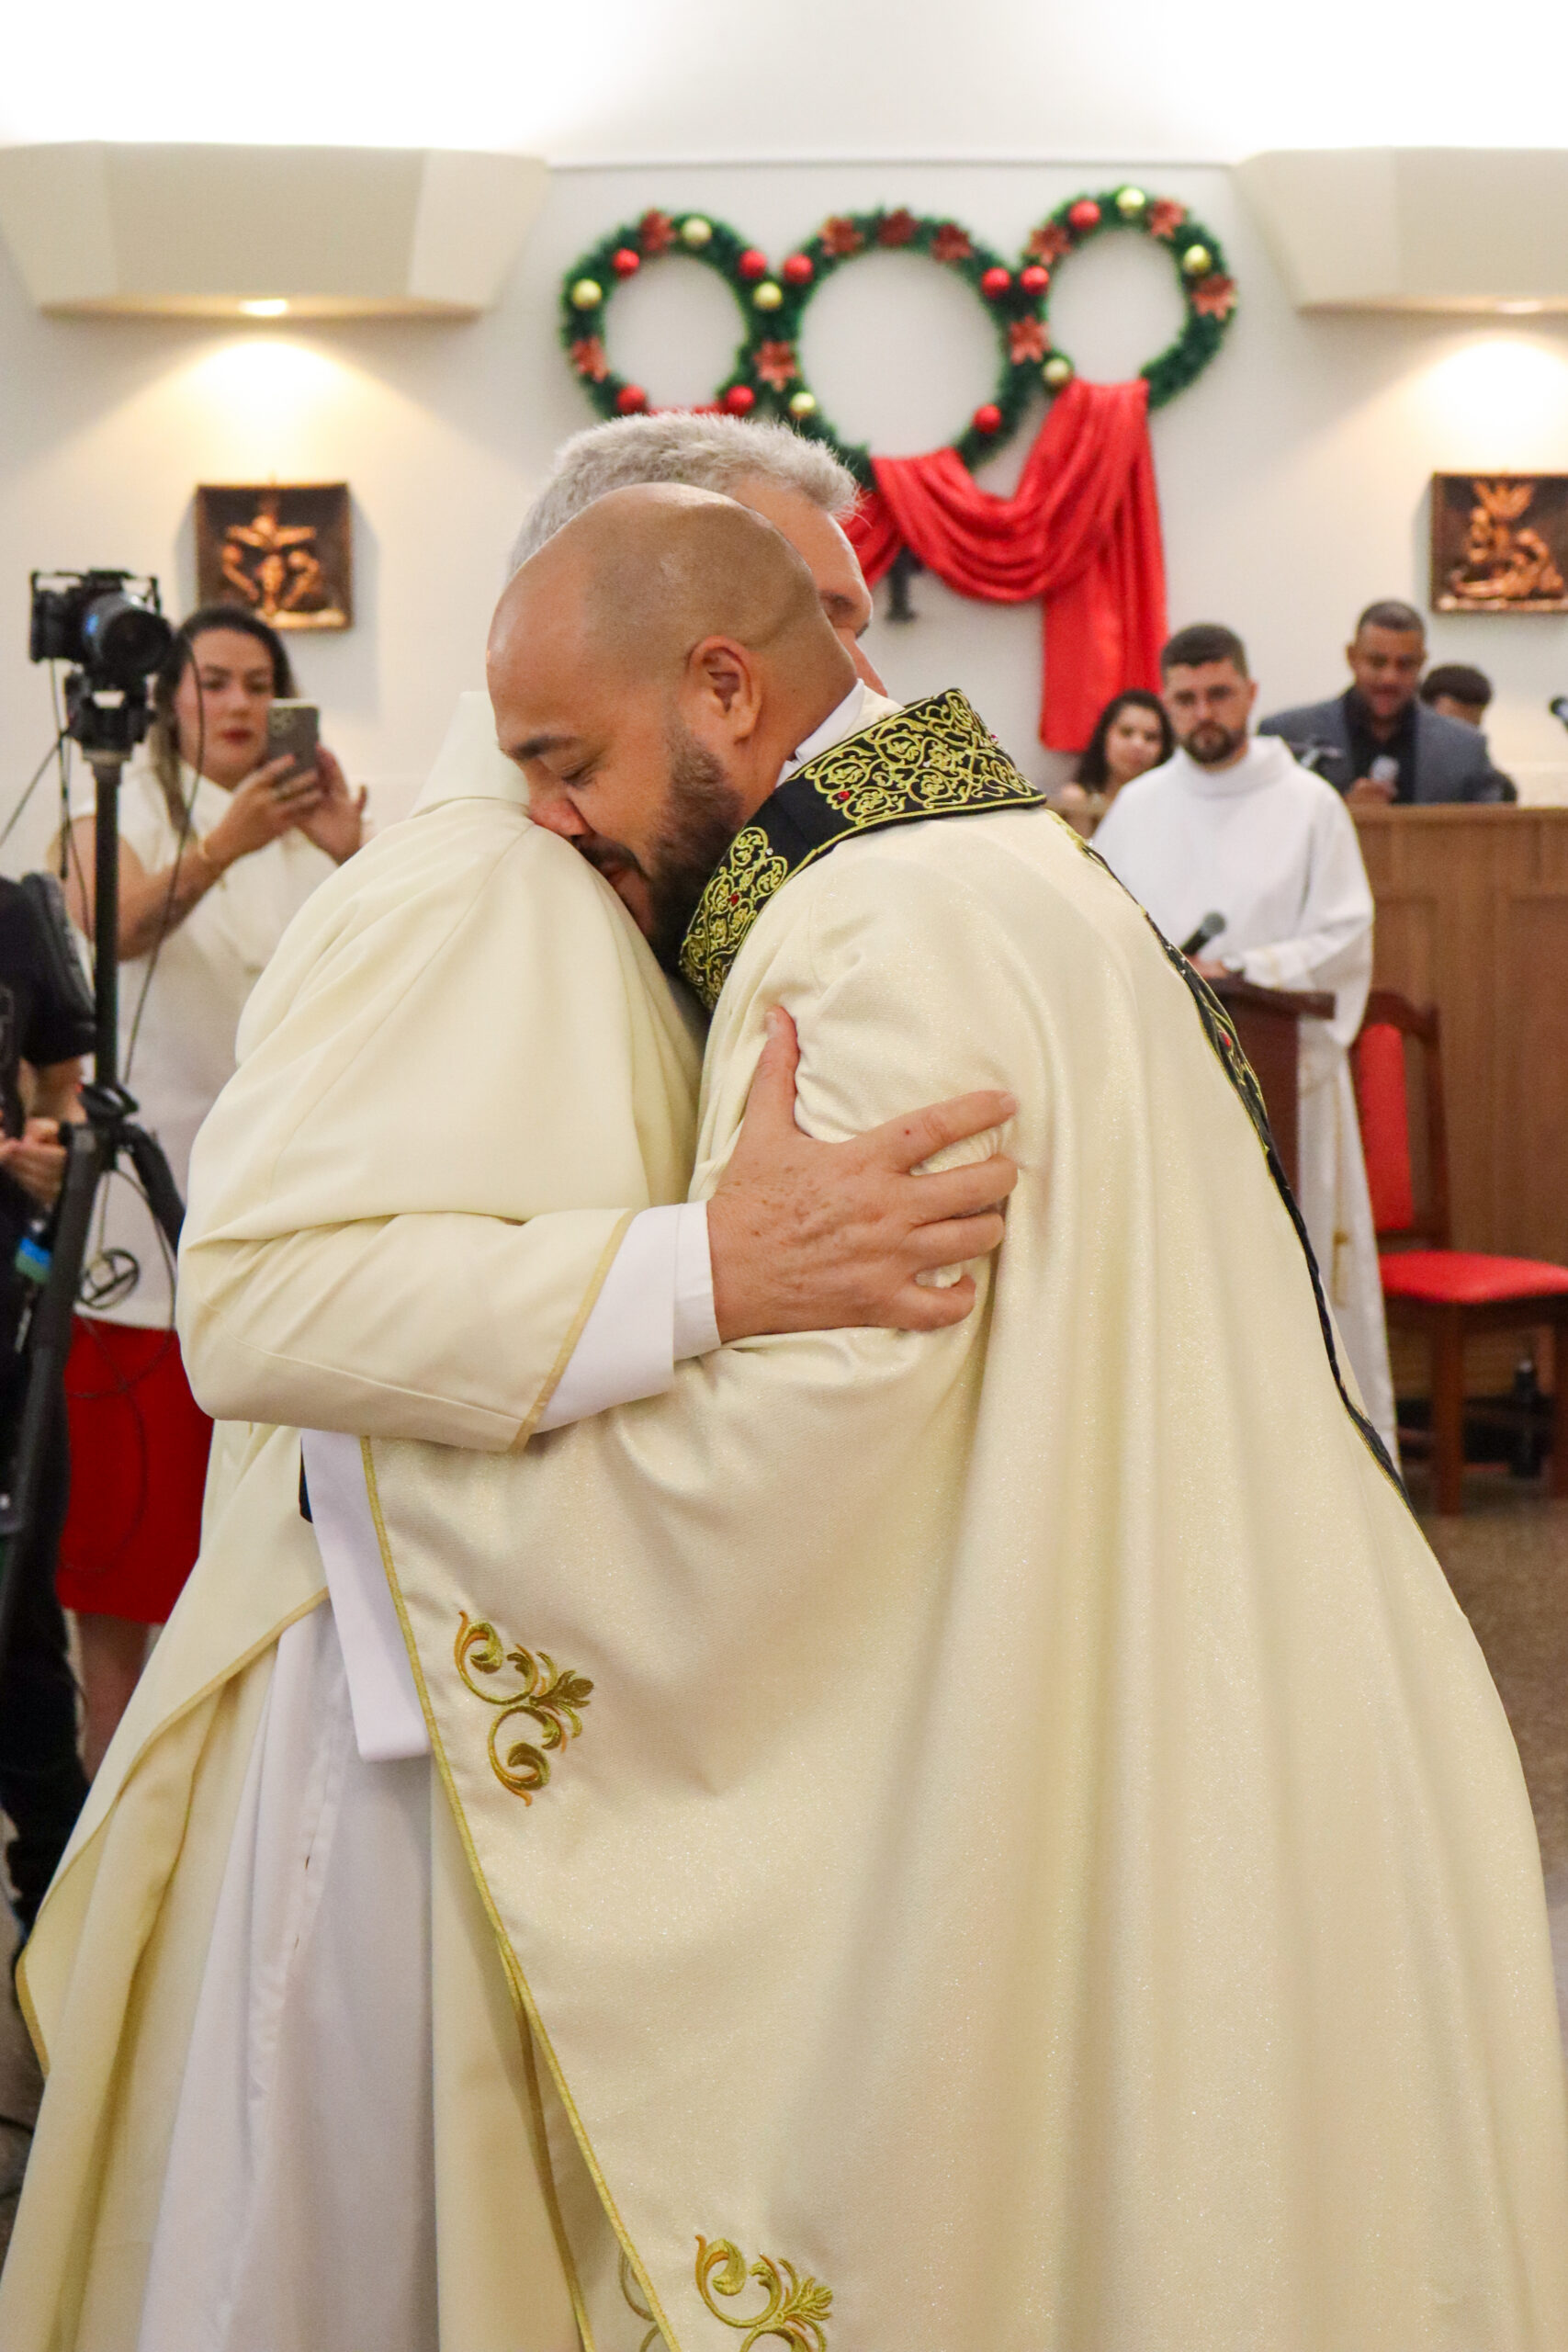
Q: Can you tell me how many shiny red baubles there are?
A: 9